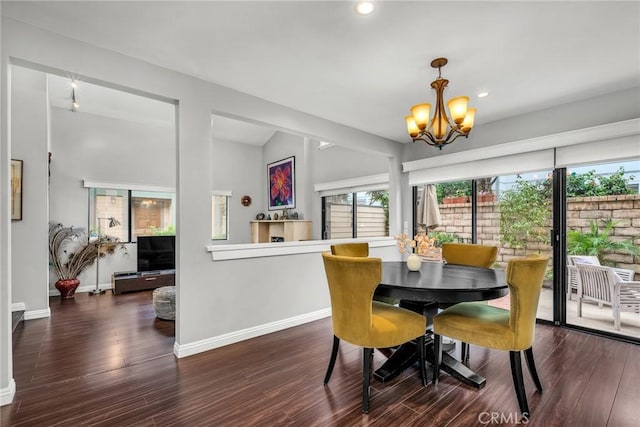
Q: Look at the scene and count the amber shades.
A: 5